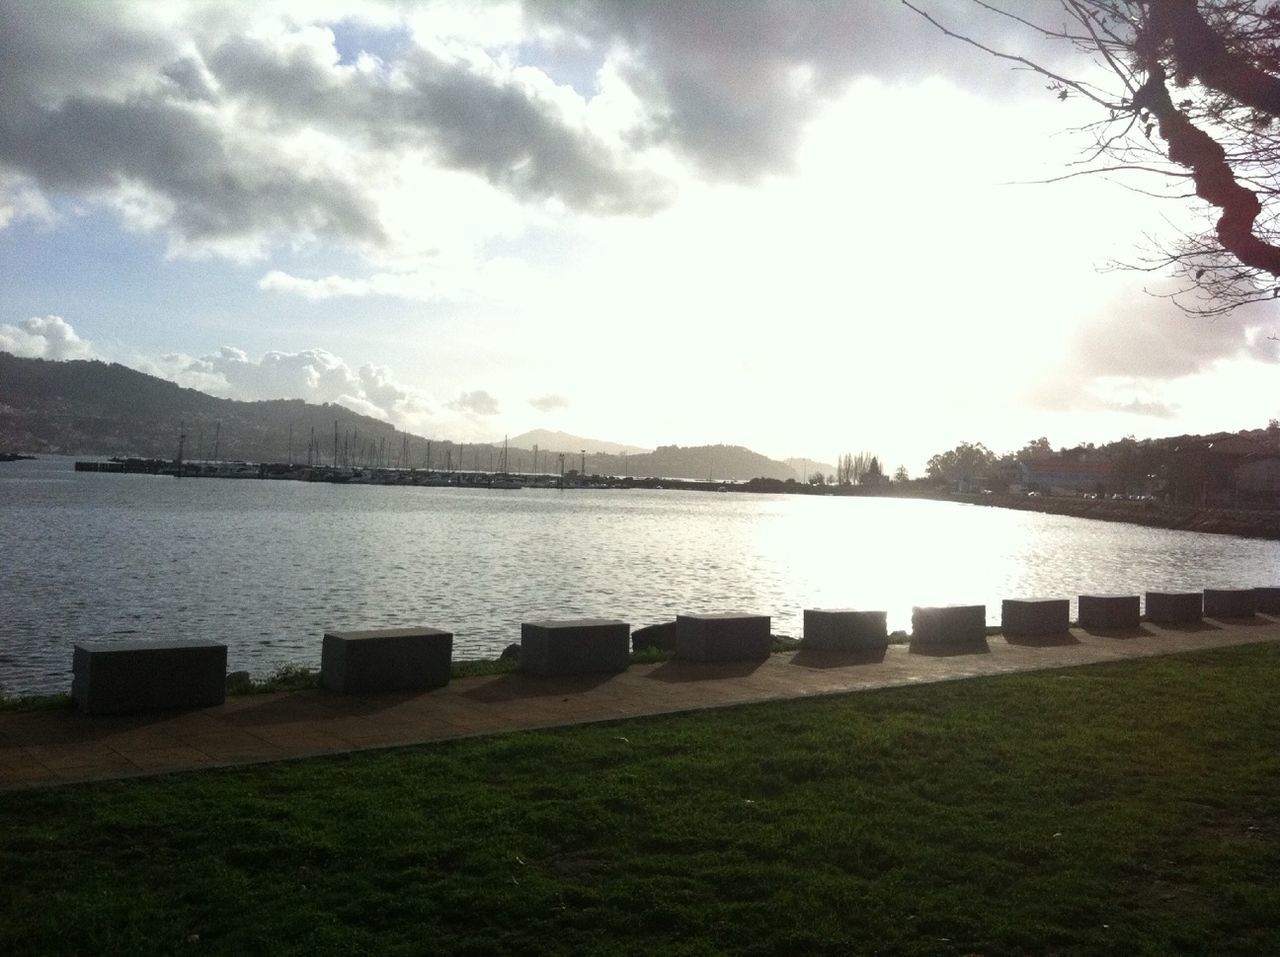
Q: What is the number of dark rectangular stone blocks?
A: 11